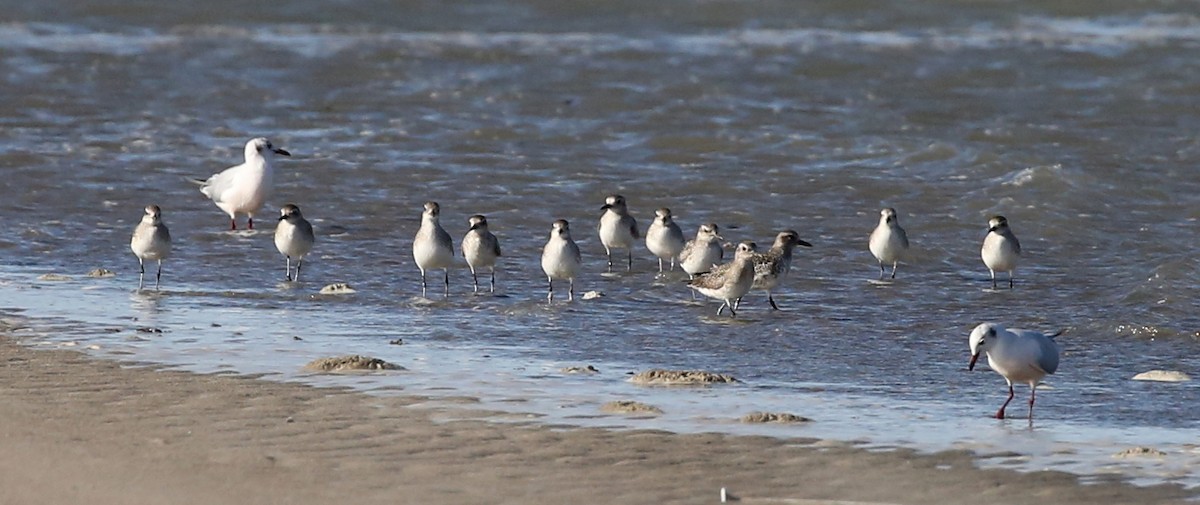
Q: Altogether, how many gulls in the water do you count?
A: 2